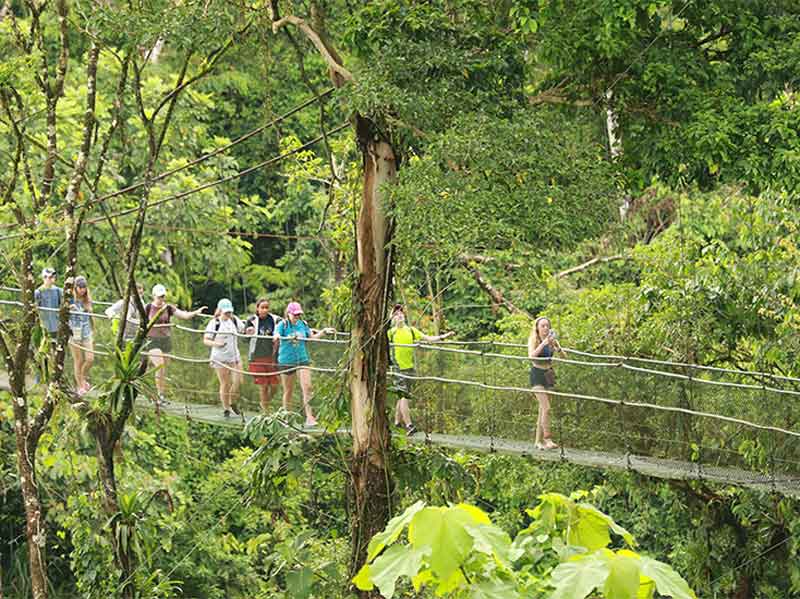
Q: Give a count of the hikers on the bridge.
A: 9